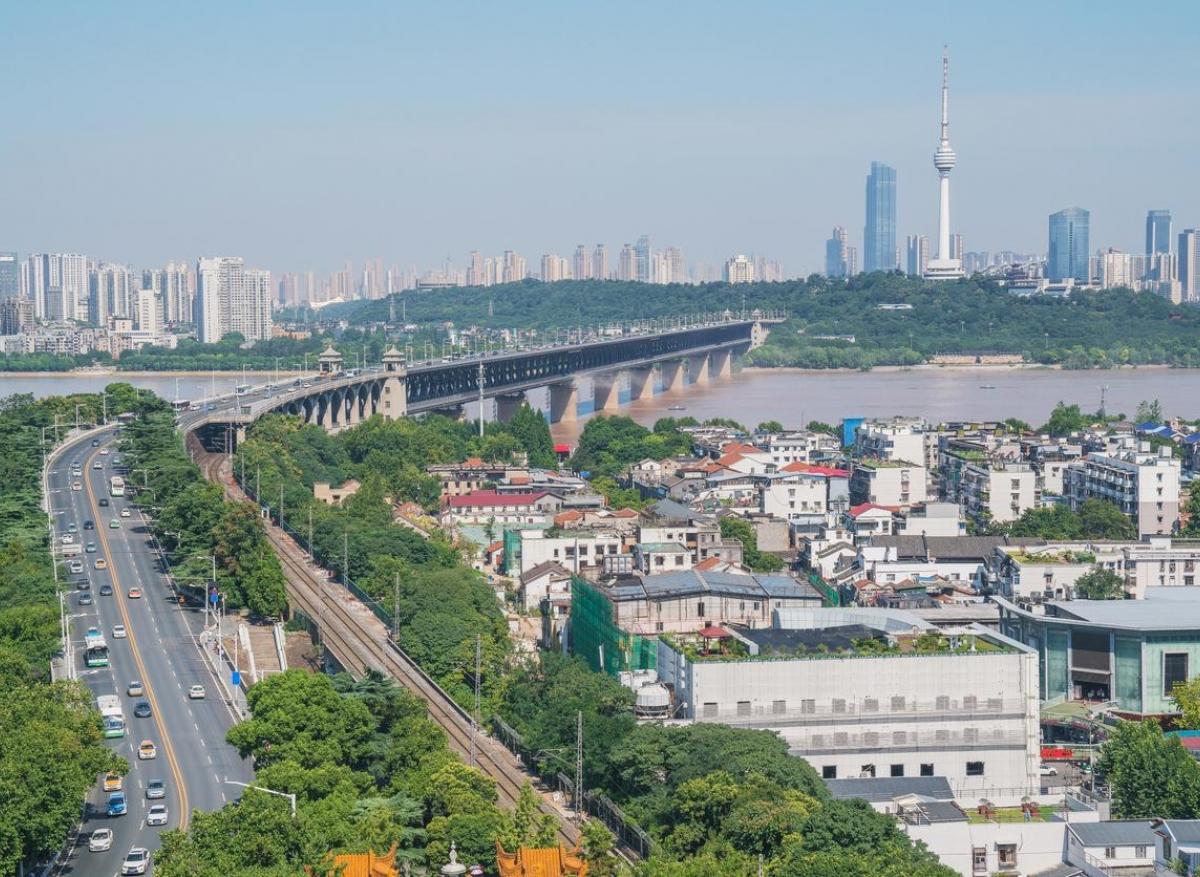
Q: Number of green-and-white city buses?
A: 3